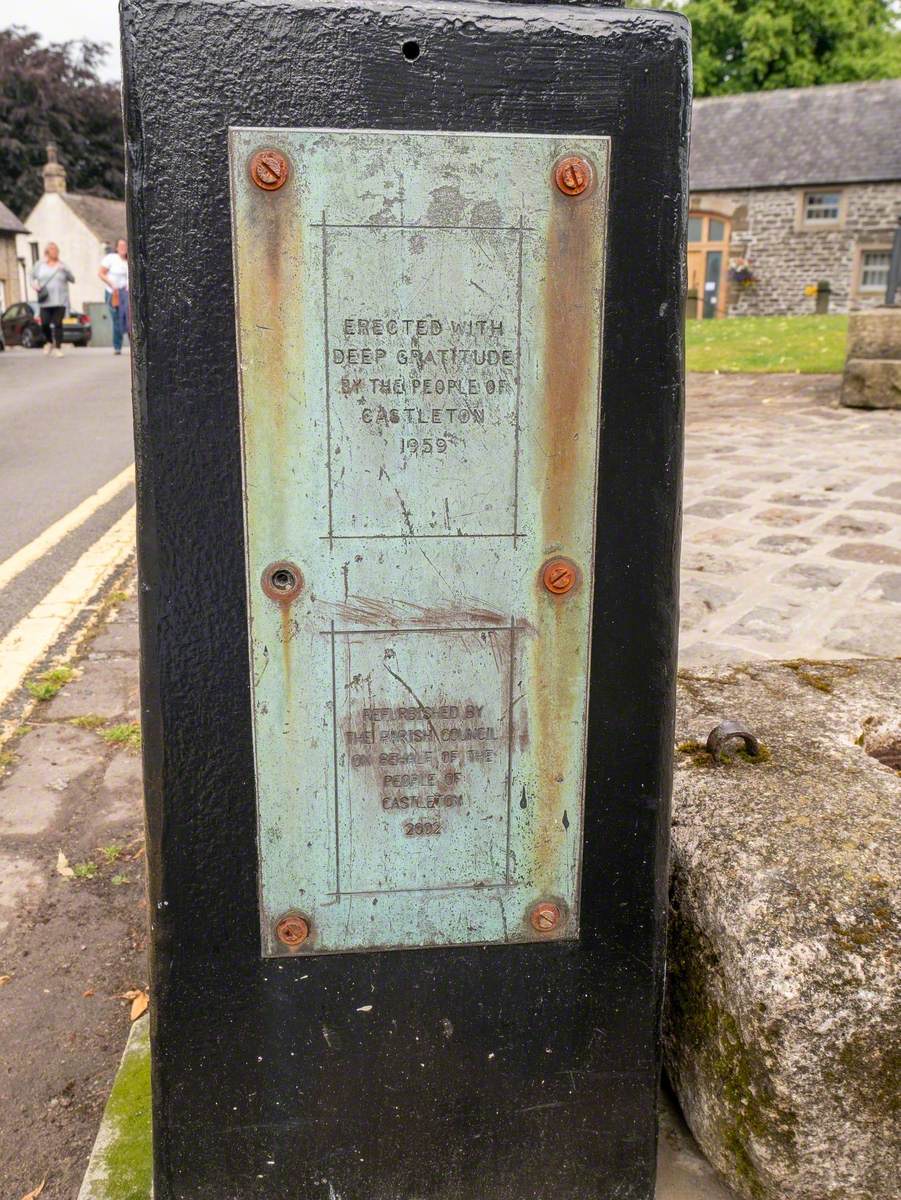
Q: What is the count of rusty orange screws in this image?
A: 5